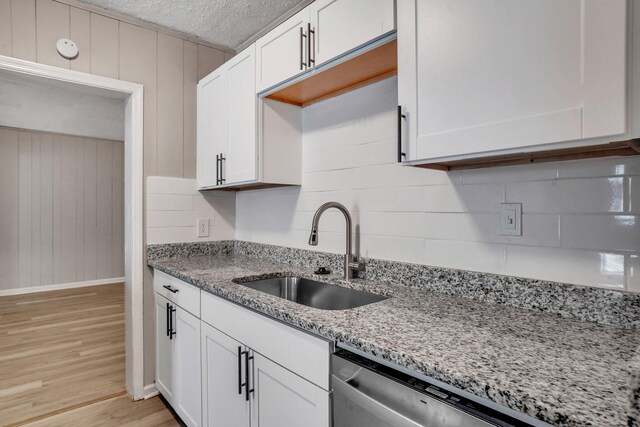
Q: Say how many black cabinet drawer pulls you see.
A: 10